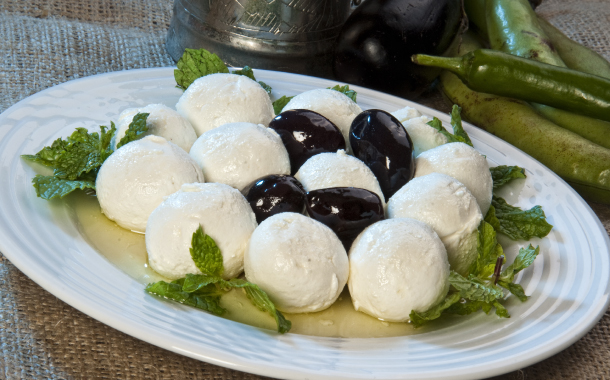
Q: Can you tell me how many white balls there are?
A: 12